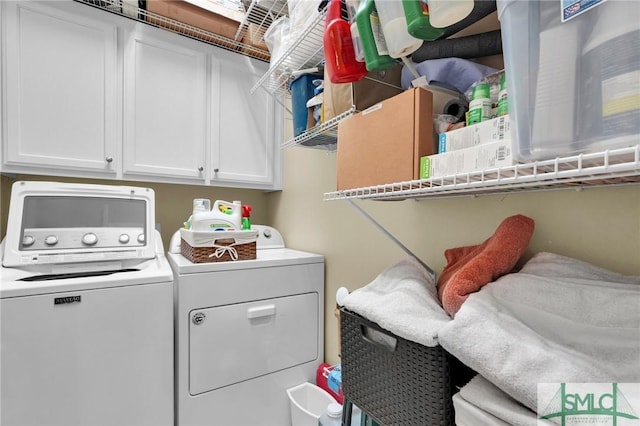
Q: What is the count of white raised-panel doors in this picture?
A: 3